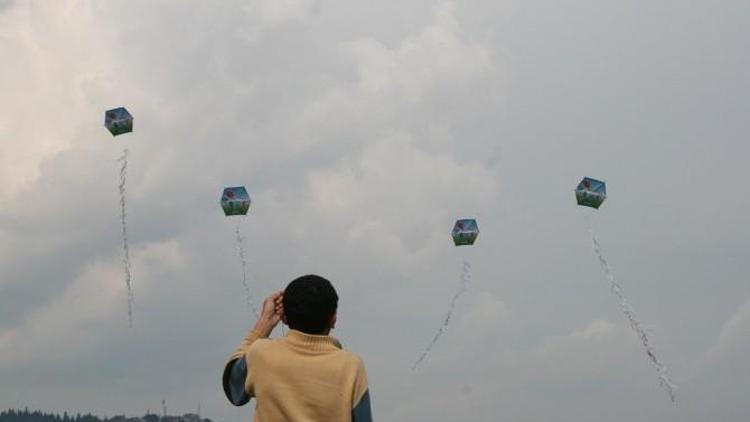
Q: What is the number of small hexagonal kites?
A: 4